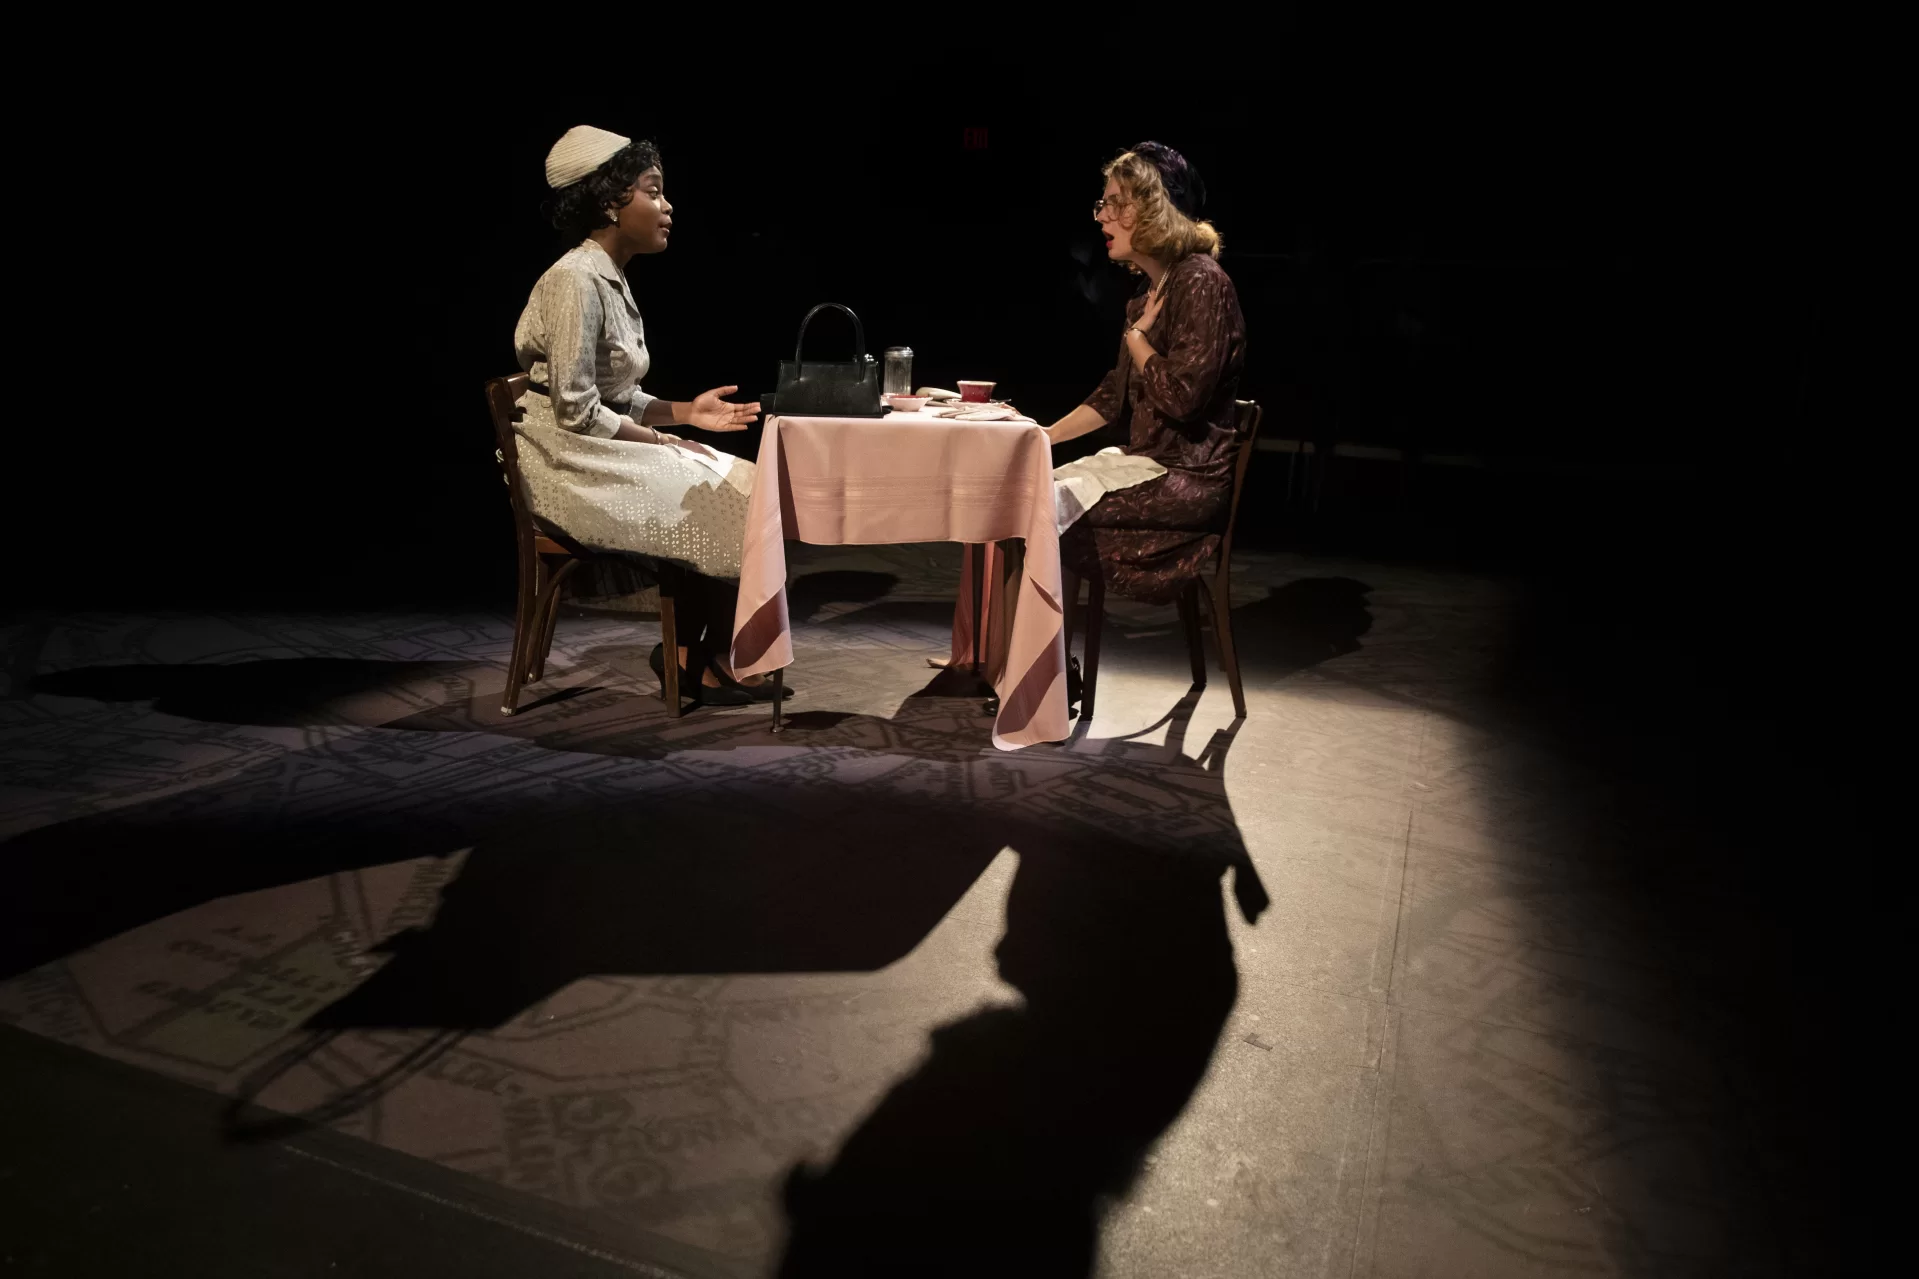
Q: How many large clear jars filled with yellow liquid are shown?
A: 0